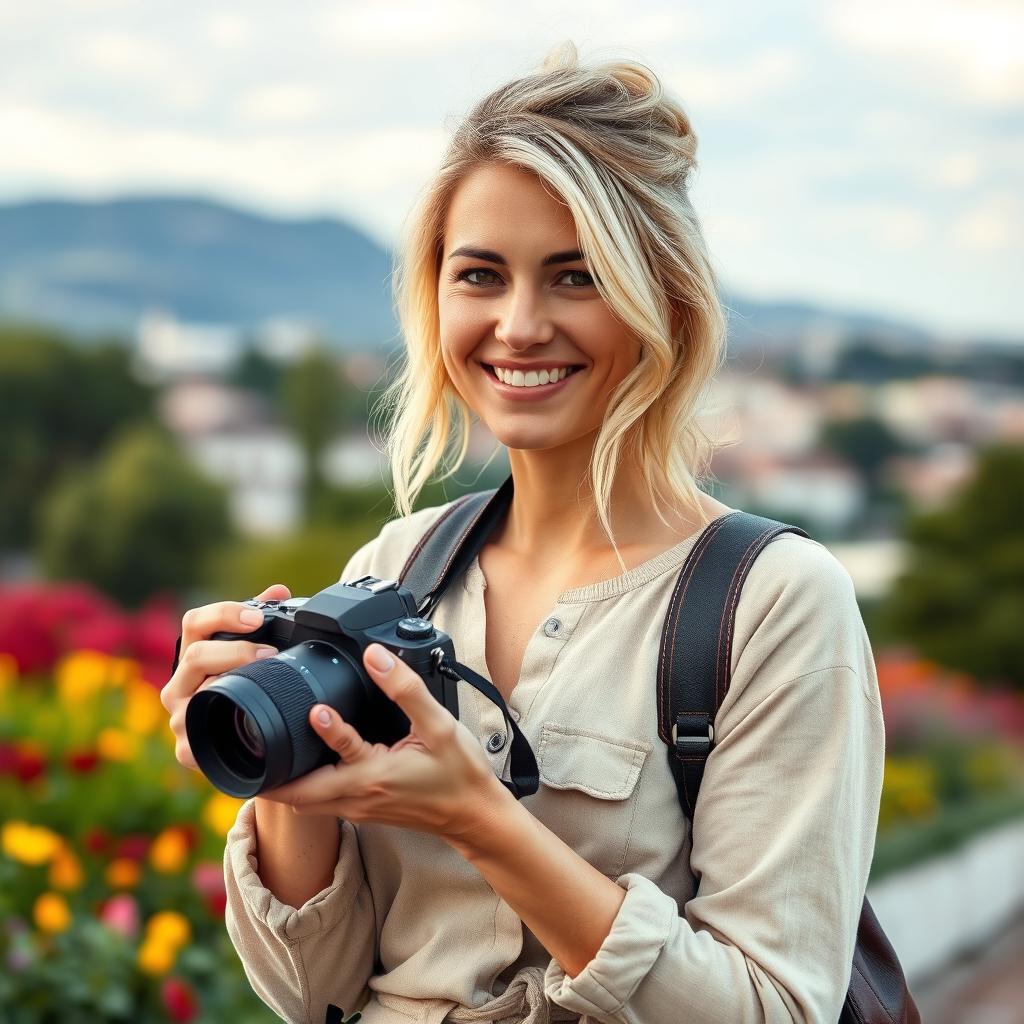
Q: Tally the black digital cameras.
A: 1